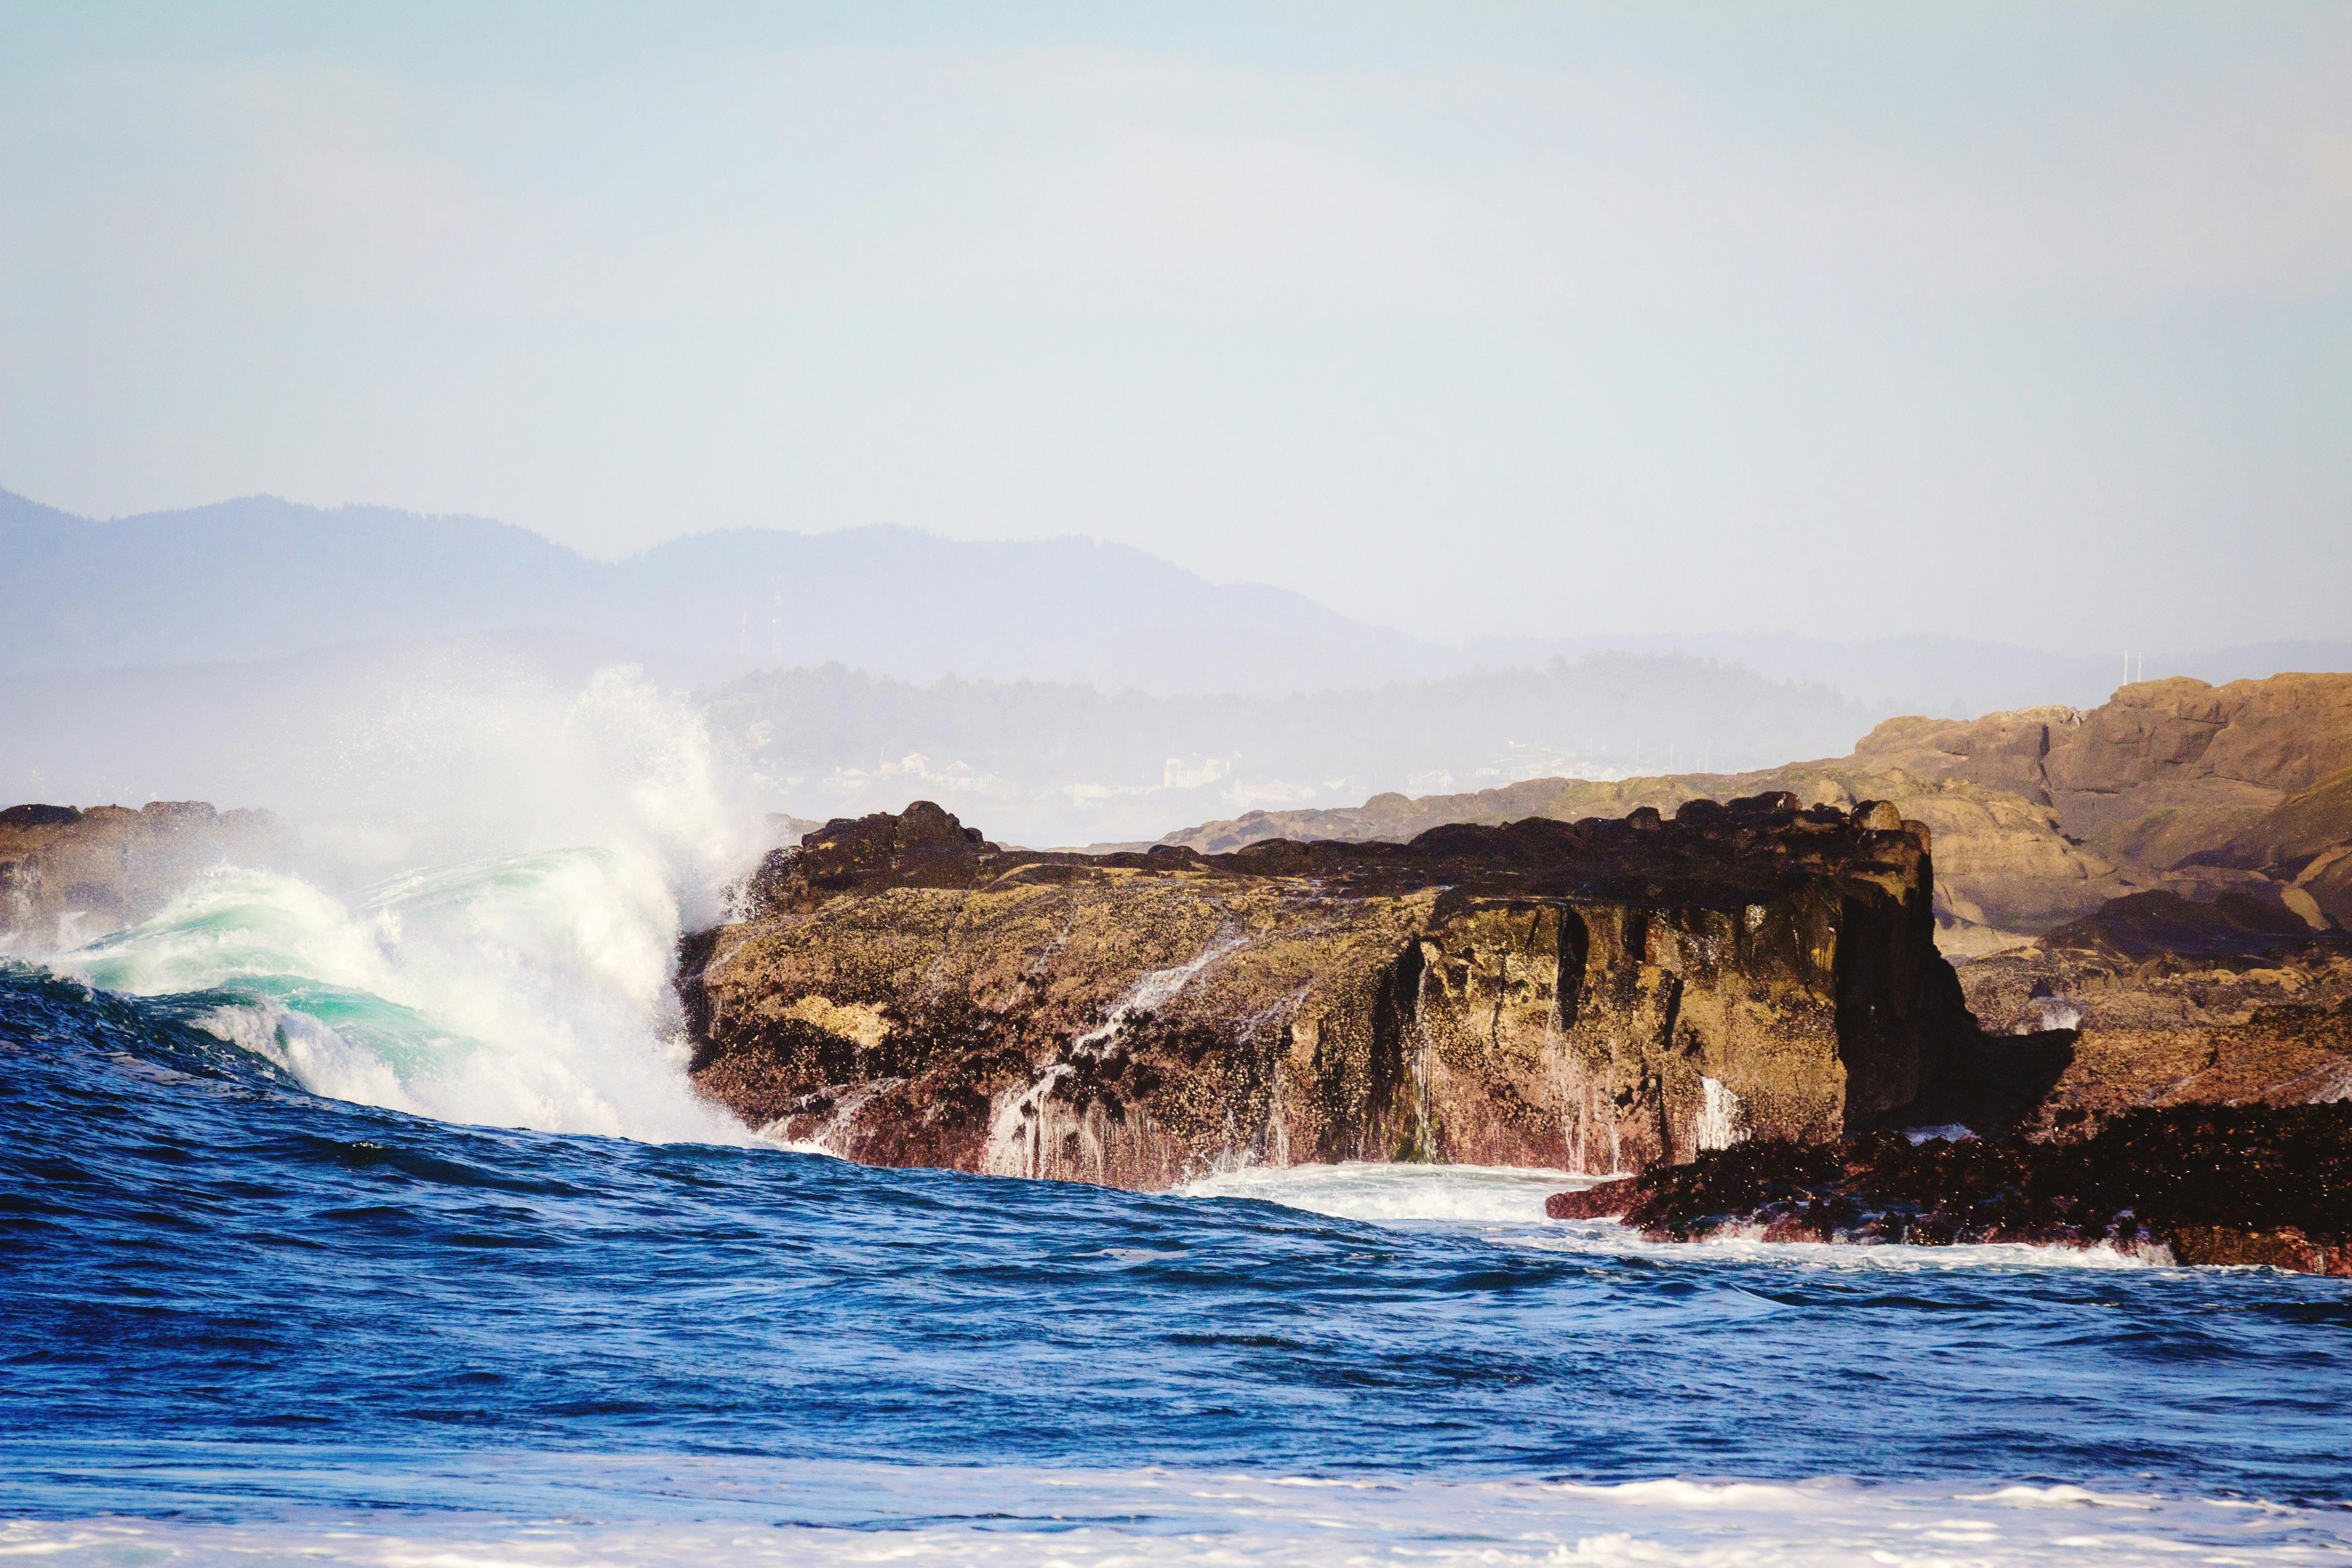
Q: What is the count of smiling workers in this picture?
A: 0